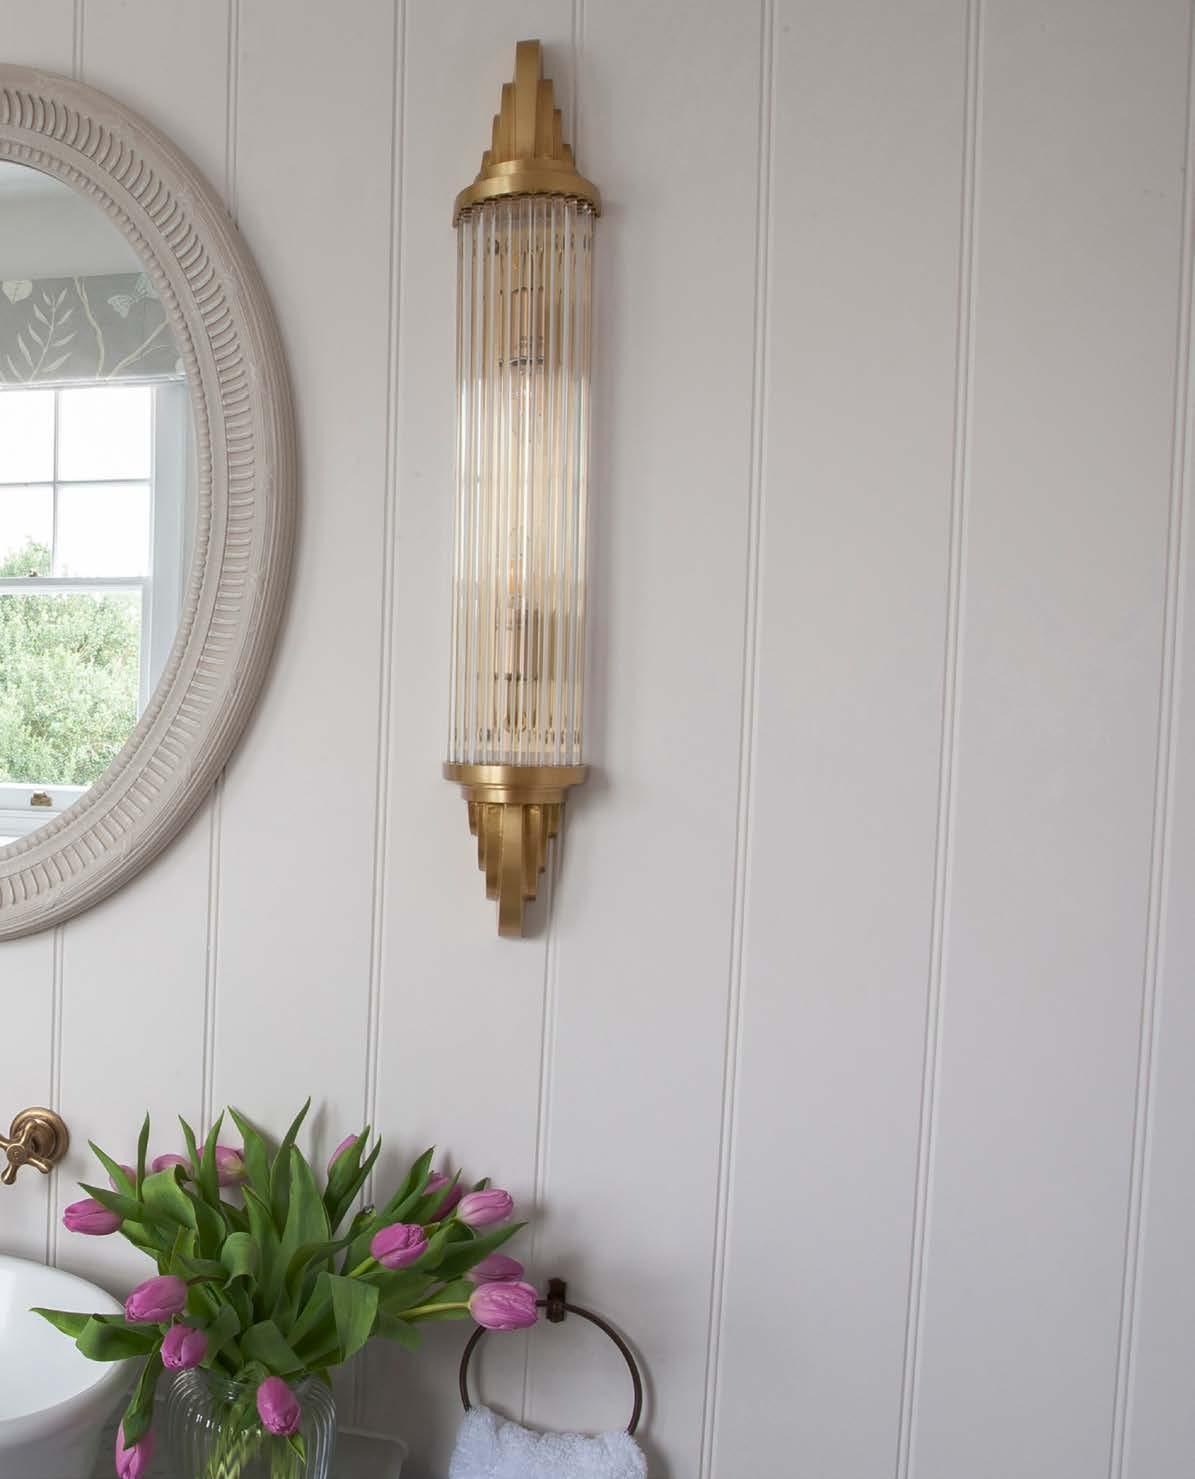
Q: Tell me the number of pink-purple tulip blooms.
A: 14